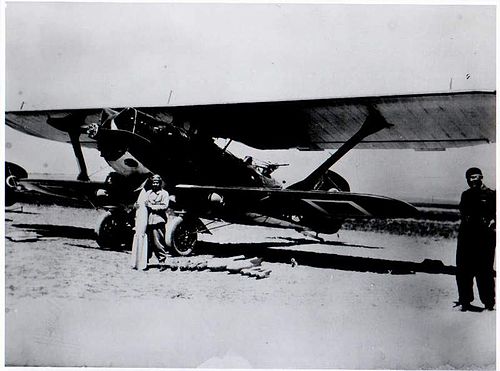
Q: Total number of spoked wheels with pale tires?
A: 2